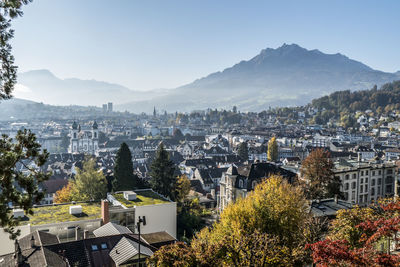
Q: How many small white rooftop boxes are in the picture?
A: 3